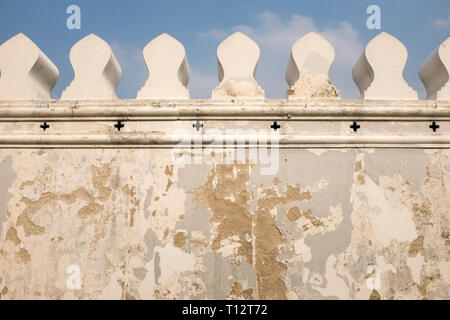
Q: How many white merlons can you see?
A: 7